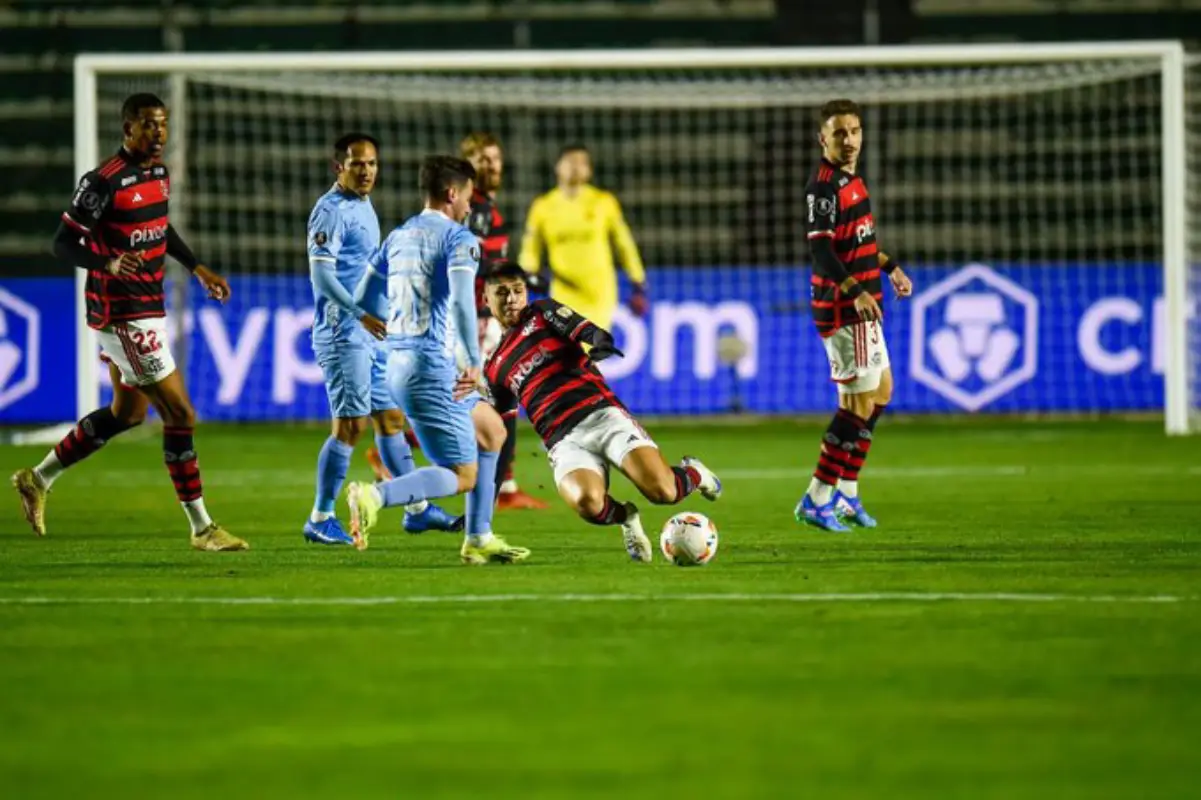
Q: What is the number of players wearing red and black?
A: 4